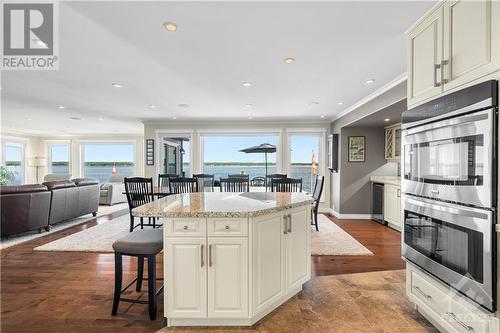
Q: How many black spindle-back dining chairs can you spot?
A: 9